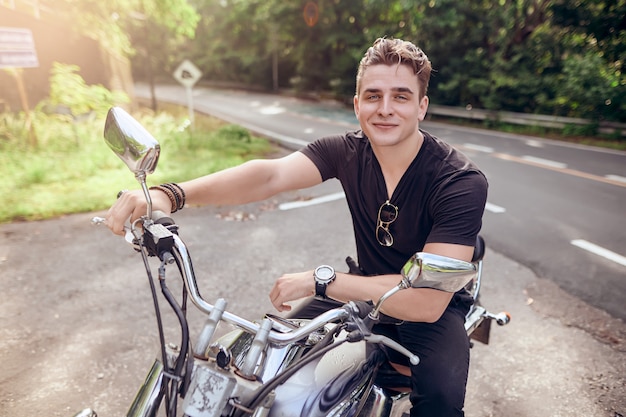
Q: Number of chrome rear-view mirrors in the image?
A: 2